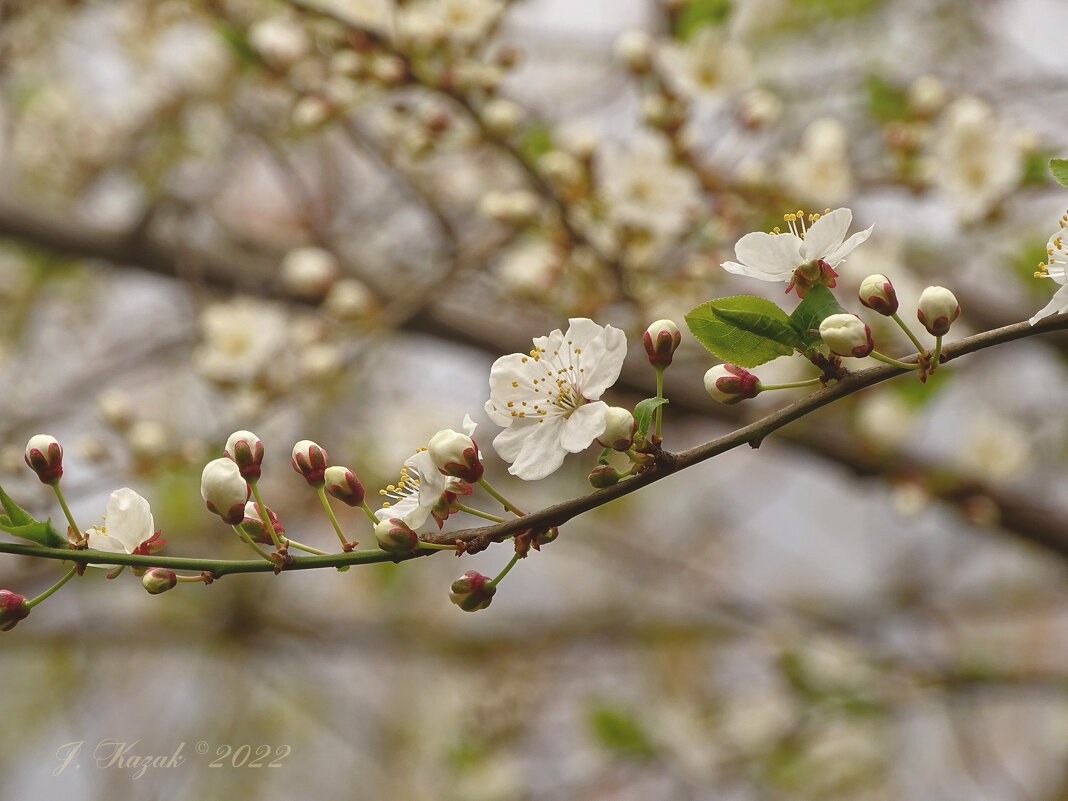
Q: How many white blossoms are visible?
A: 5